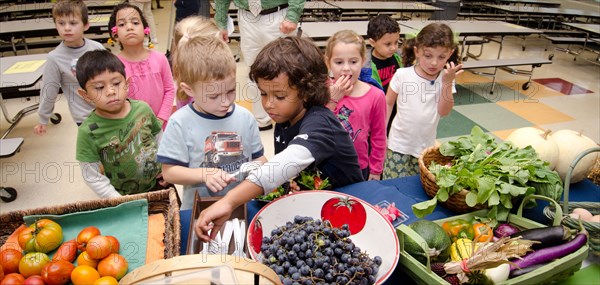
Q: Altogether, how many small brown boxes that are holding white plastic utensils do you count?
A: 1